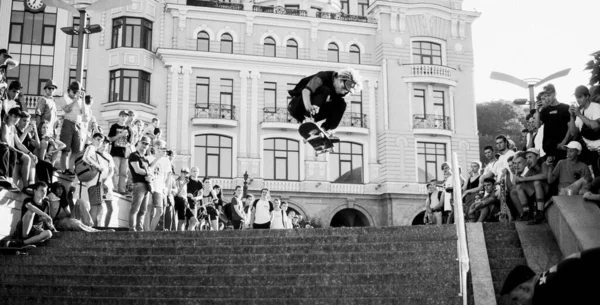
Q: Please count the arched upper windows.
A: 6